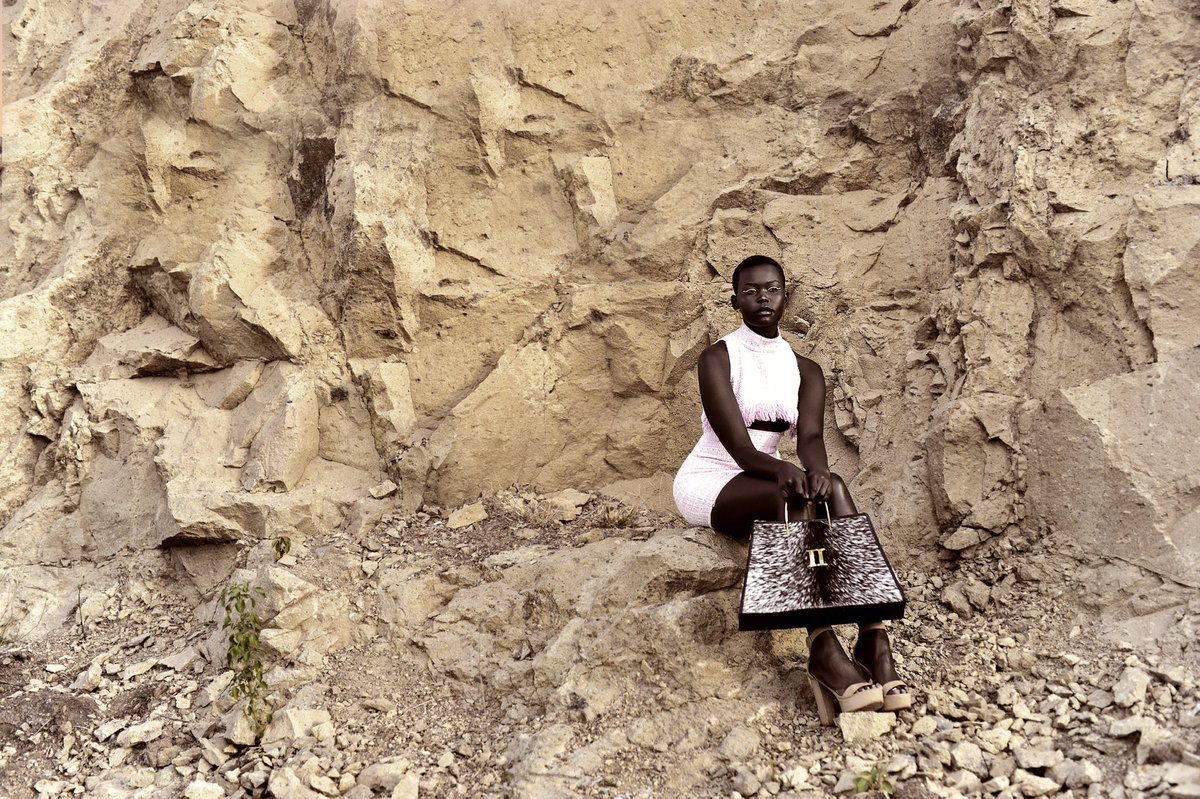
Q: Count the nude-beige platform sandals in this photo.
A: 2